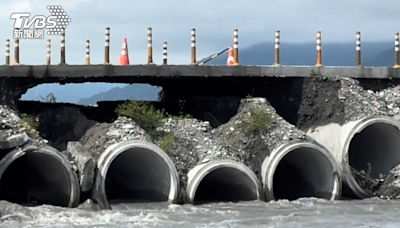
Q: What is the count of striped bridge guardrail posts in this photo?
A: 14